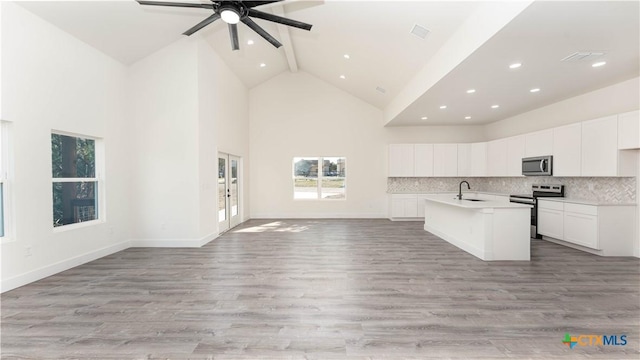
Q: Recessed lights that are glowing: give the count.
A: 12